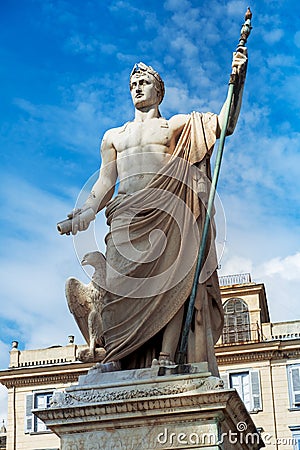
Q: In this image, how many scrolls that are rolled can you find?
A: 1